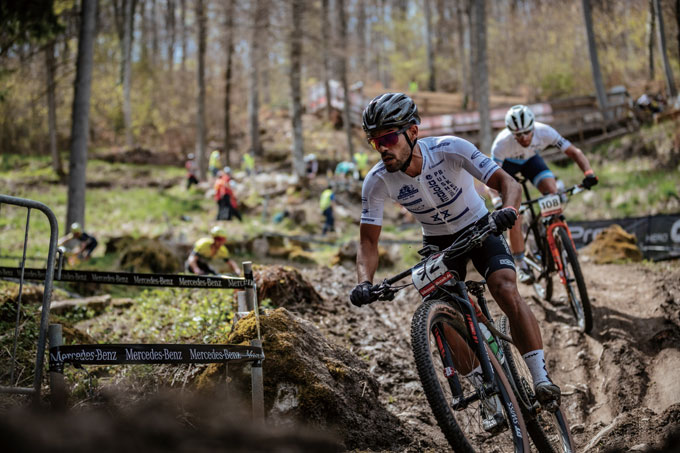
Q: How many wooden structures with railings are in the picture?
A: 1